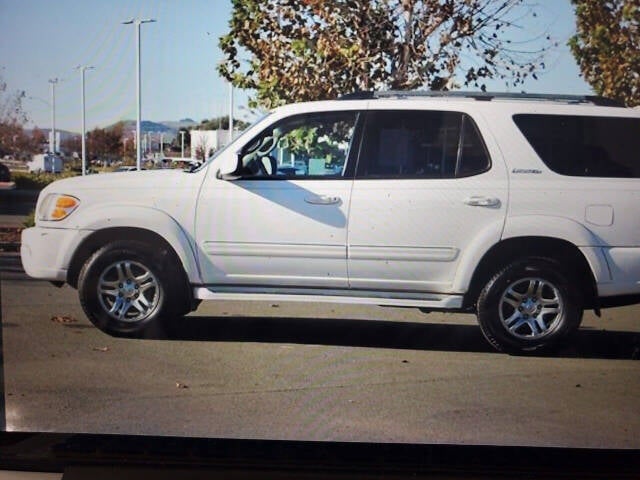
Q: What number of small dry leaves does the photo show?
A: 3